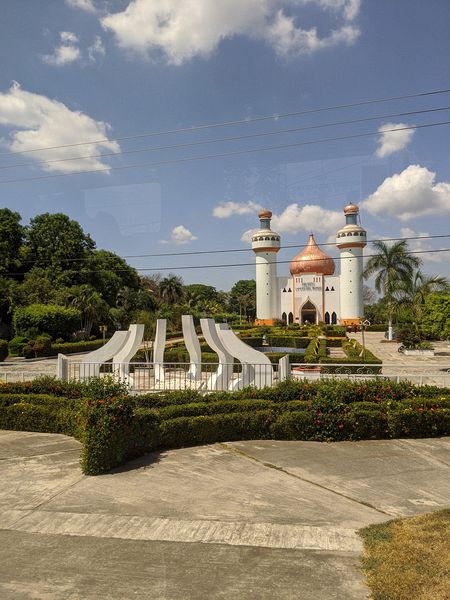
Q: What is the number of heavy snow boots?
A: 0